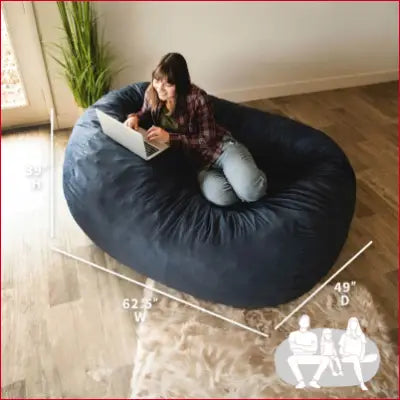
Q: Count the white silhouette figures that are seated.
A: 3